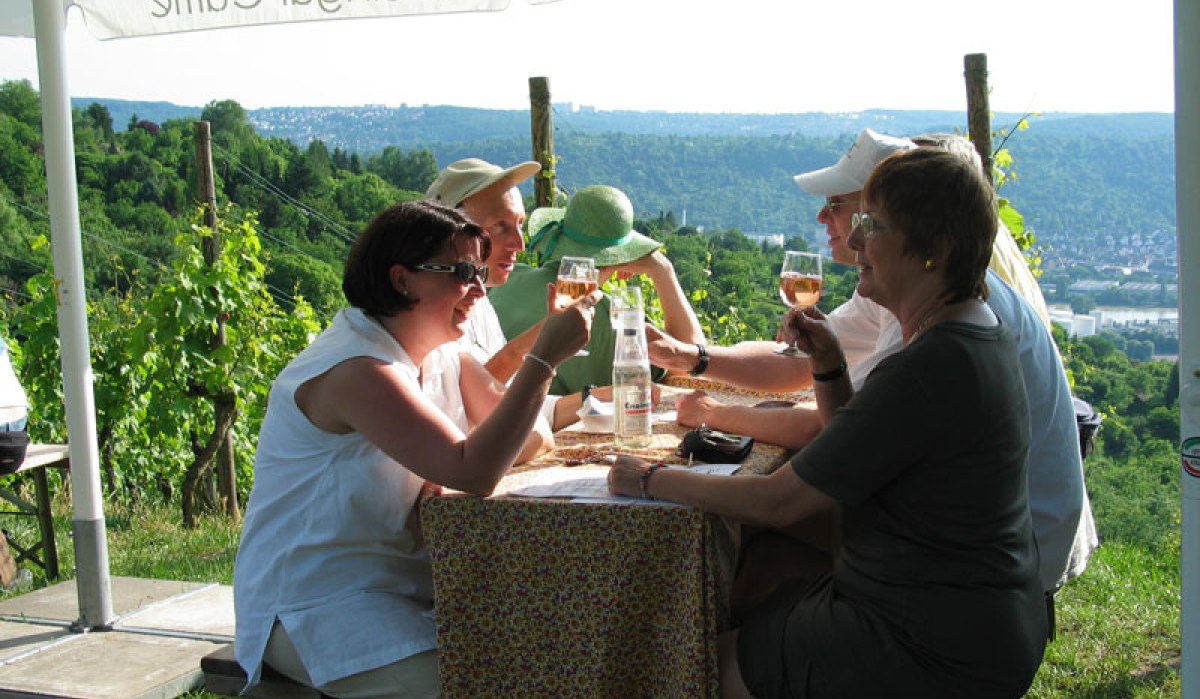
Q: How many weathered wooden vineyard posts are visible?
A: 3